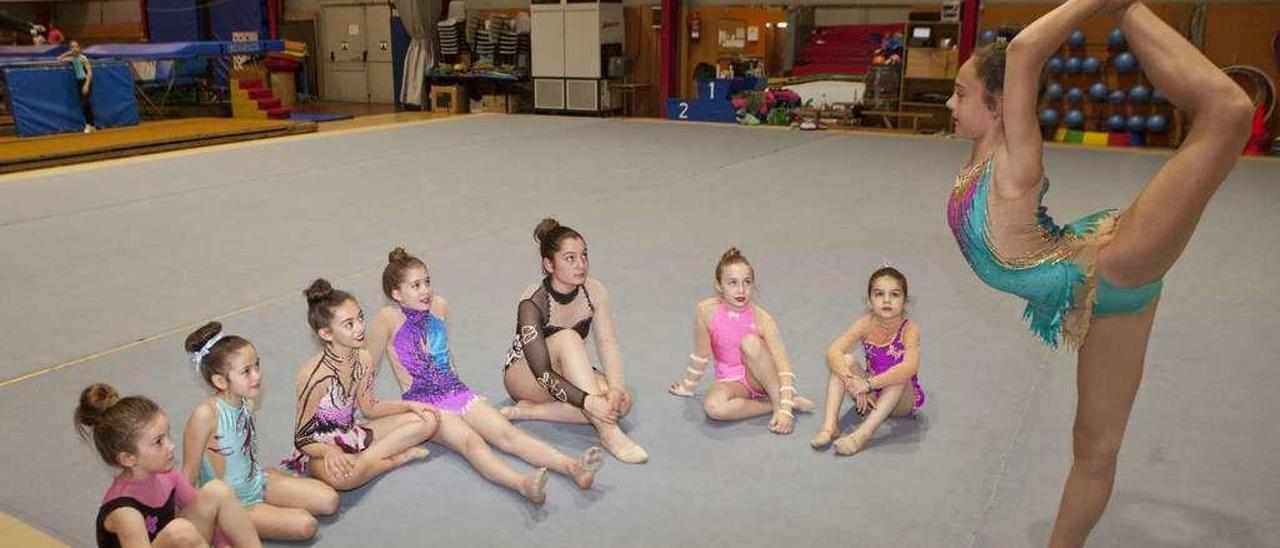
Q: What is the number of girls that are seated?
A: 7